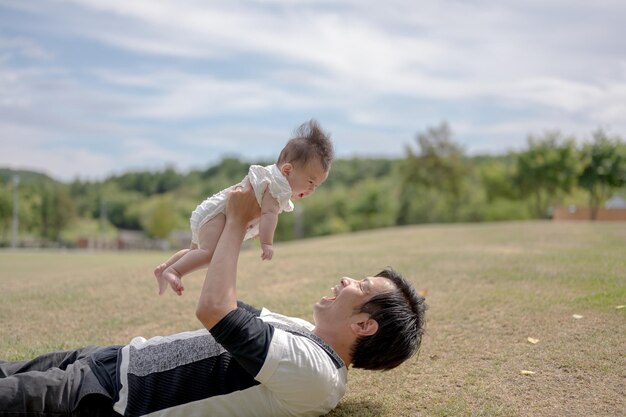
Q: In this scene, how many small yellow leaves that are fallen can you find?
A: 4